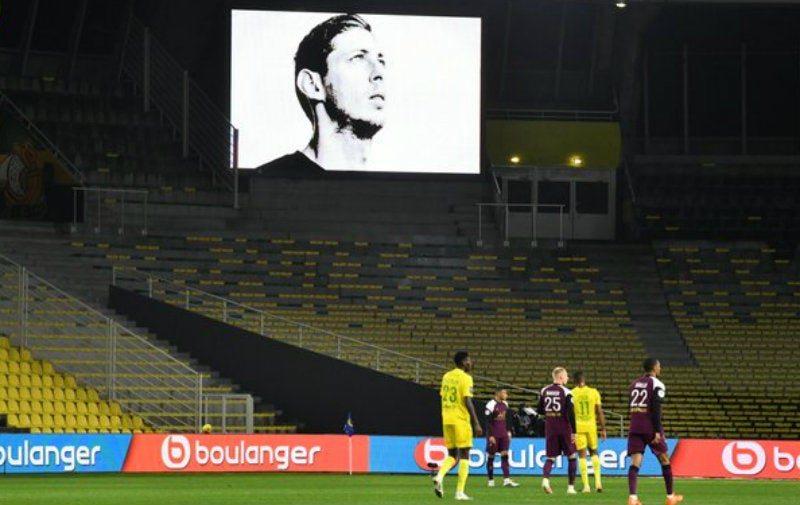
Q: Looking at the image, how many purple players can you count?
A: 3